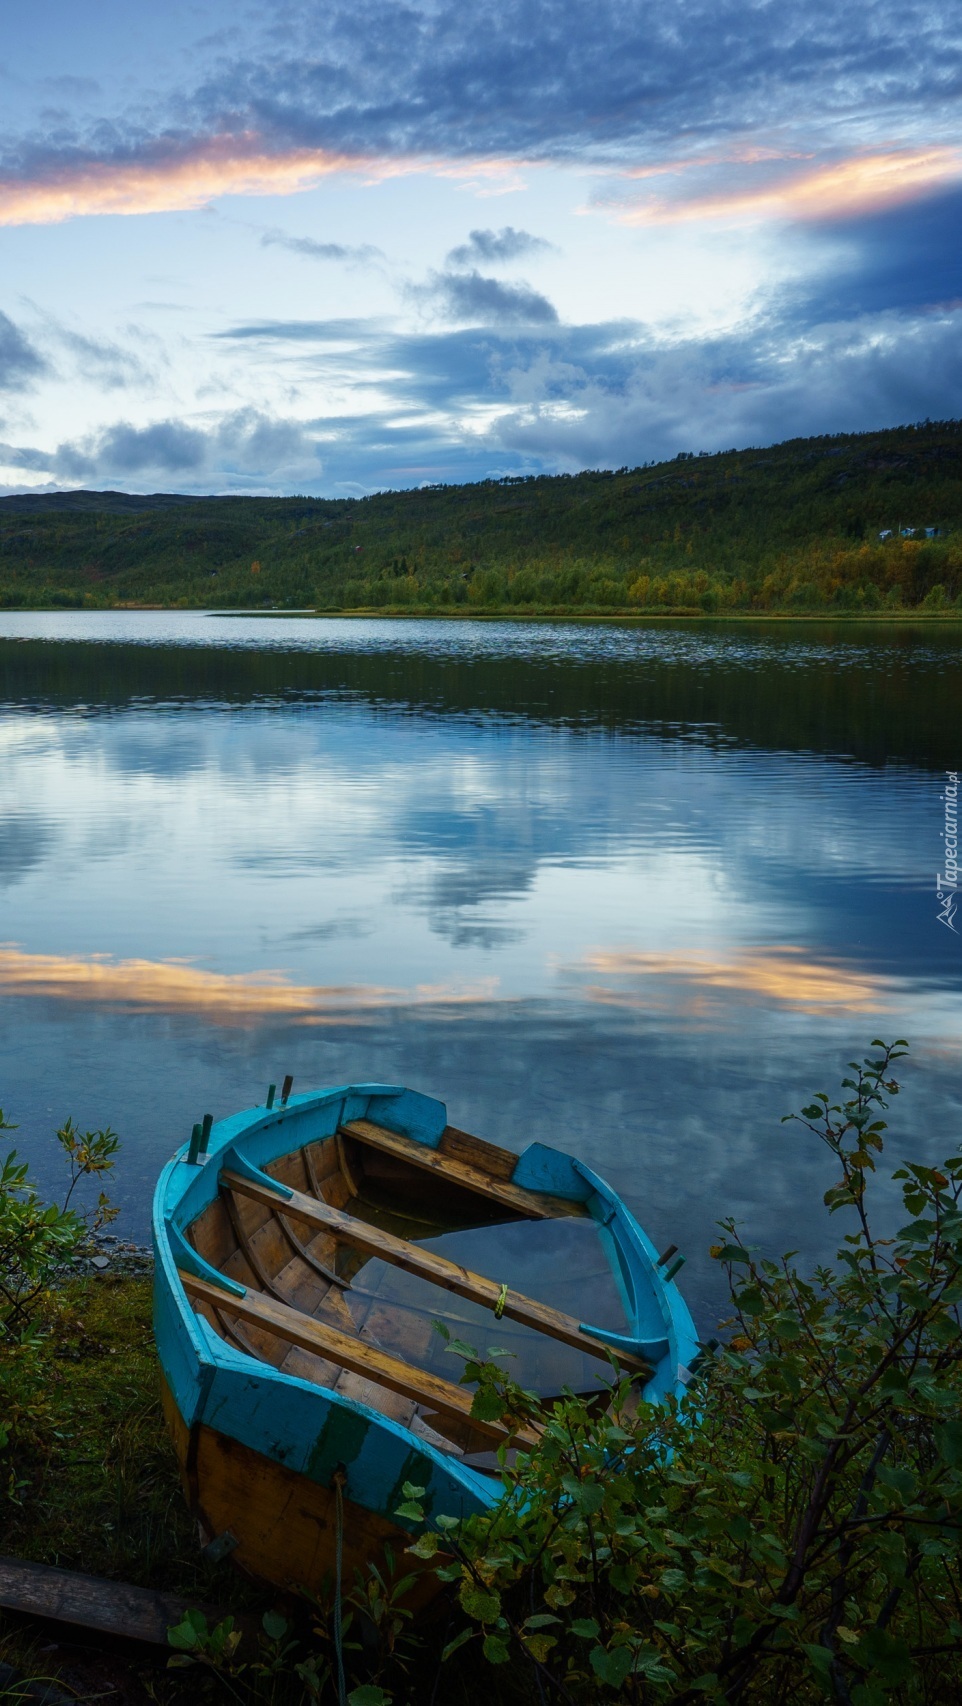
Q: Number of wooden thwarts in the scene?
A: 3